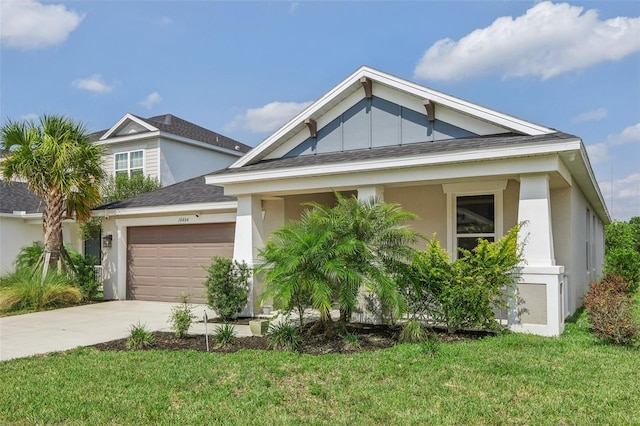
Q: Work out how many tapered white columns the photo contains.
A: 3